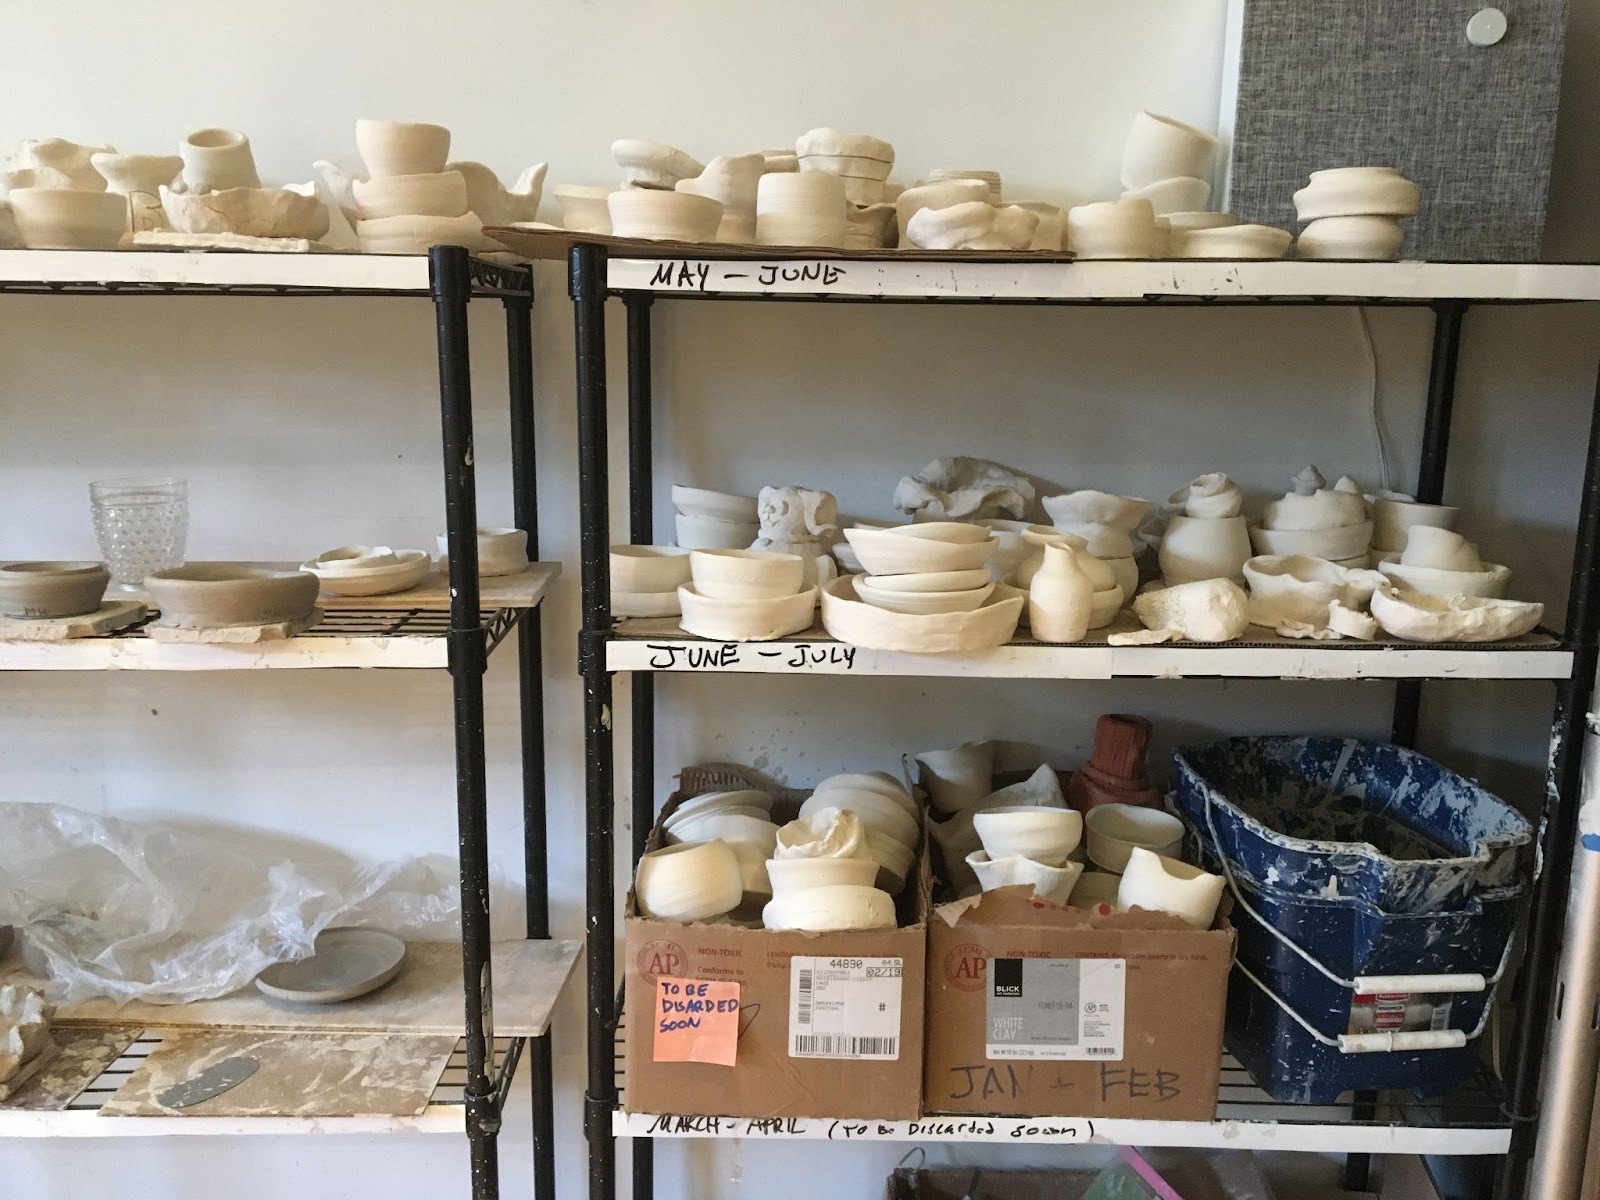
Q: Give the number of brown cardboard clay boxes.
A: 2